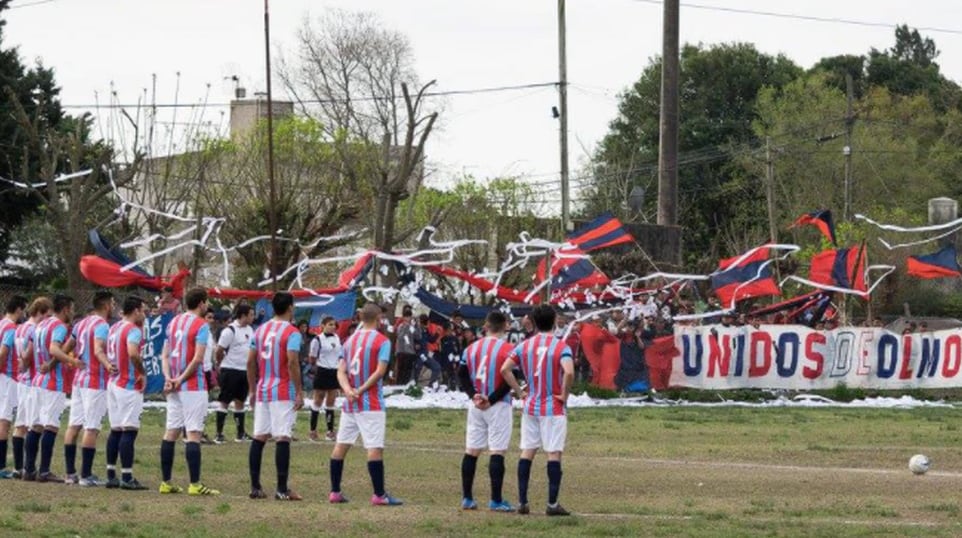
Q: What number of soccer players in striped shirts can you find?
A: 10